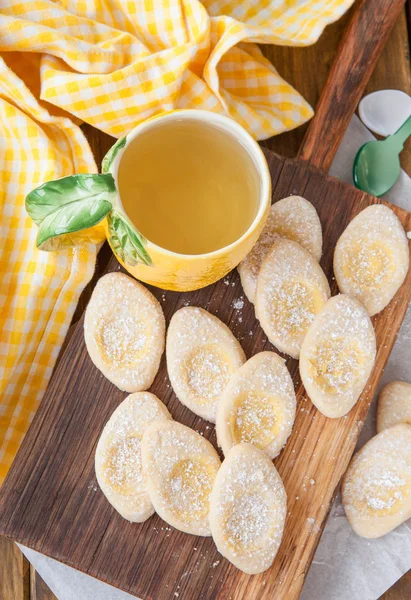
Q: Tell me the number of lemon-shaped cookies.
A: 12